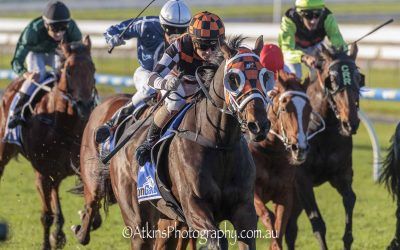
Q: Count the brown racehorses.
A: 5